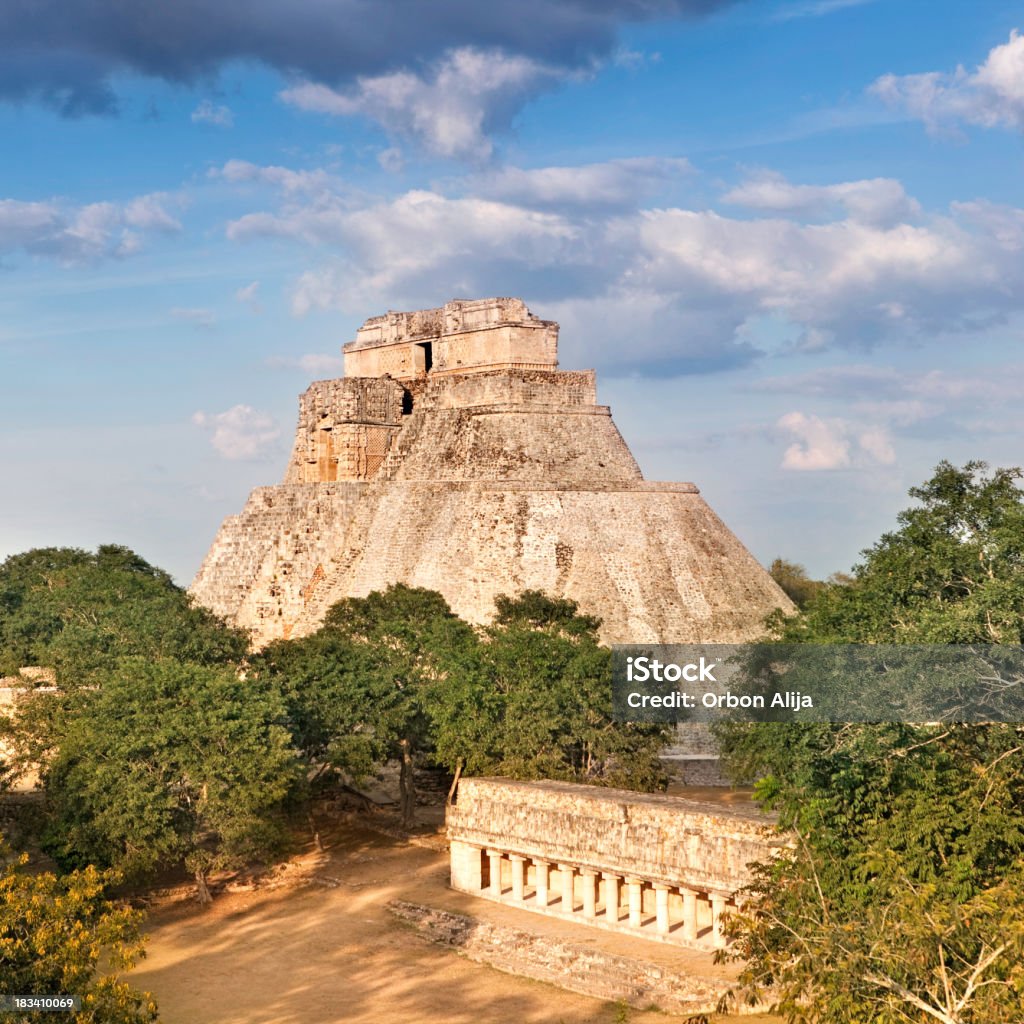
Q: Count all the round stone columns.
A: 10